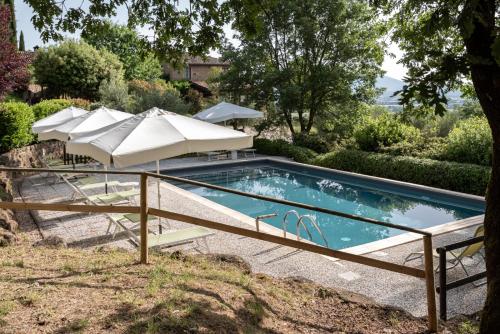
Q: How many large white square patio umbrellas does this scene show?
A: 4